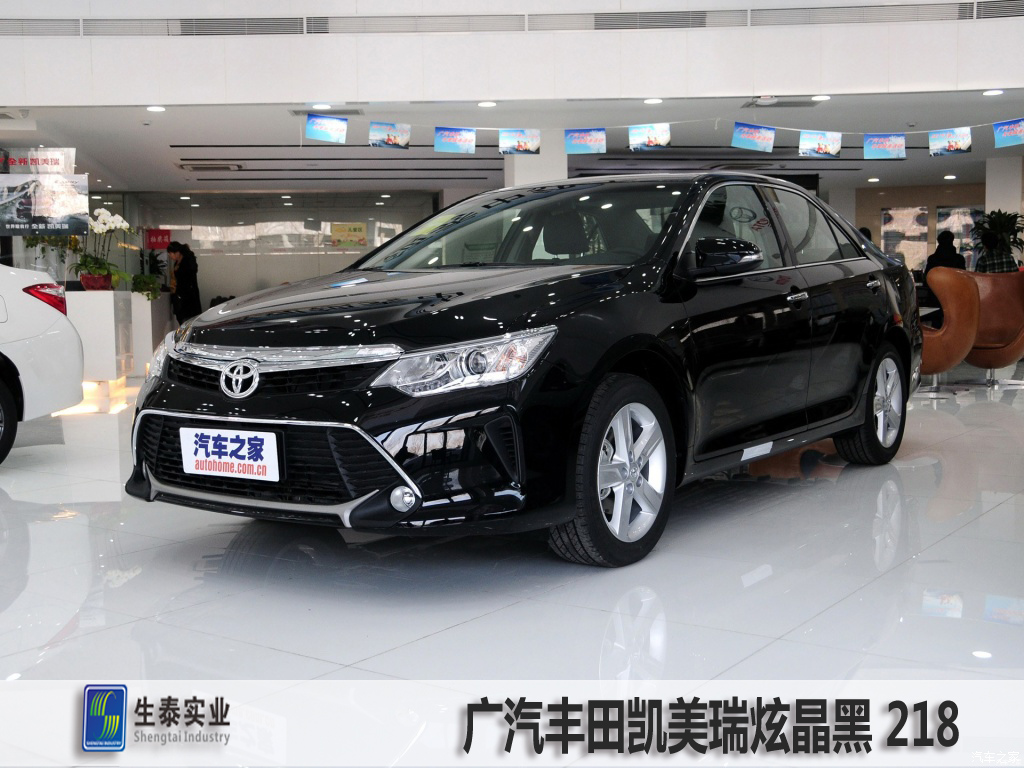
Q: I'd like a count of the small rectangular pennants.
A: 11